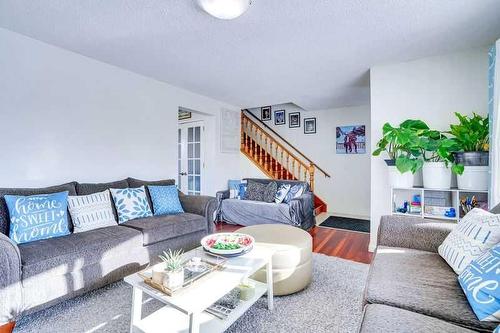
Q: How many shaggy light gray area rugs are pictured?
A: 1